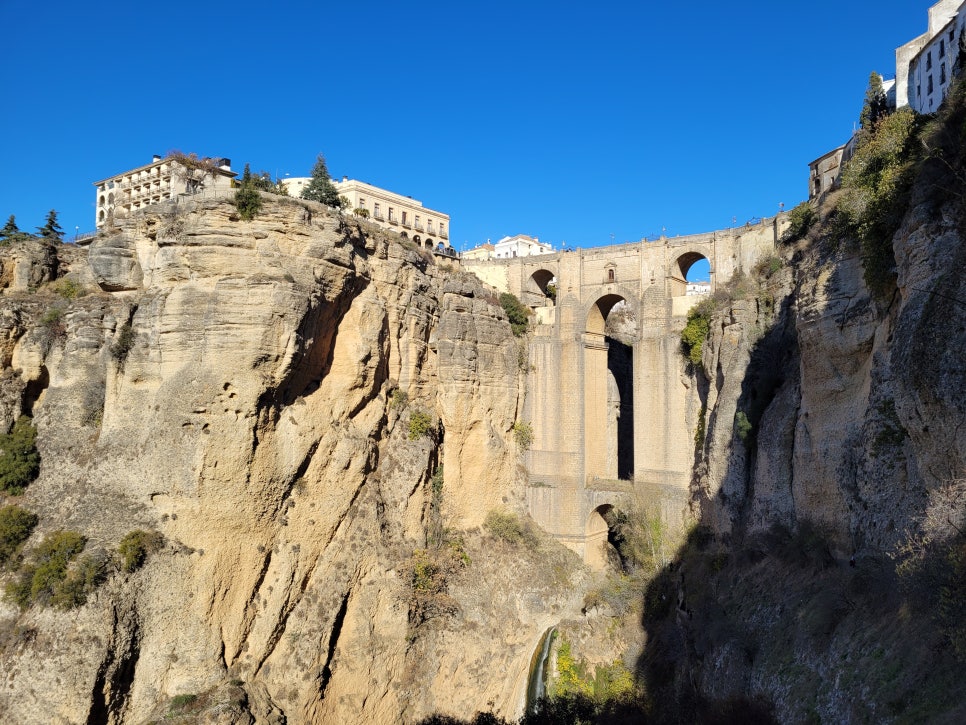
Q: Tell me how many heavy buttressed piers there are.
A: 2